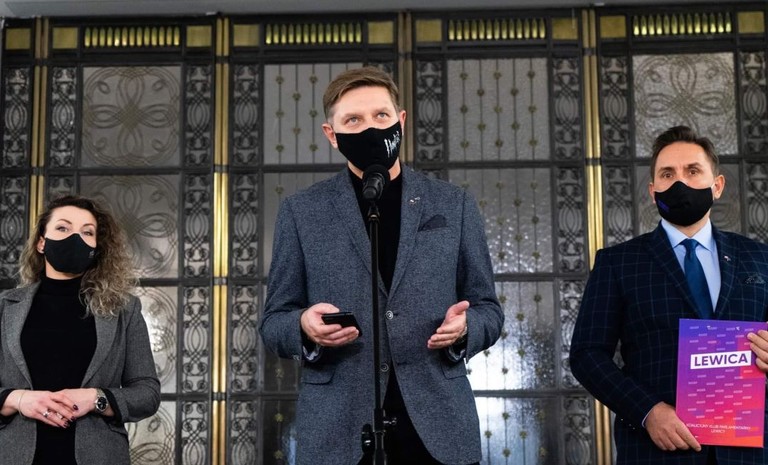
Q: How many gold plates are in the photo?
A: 9